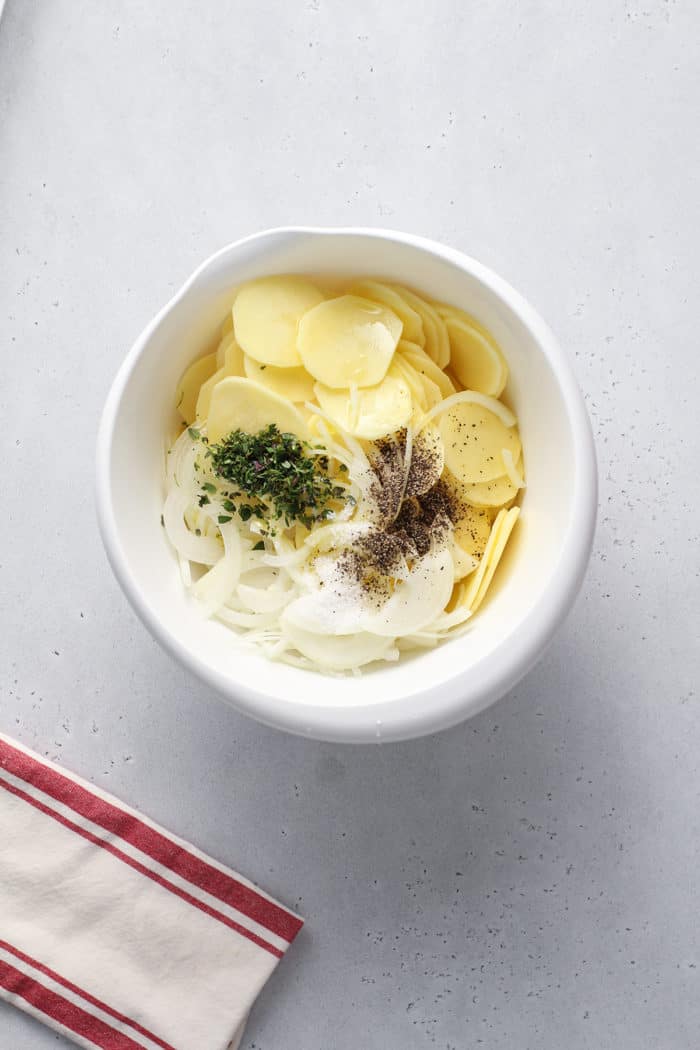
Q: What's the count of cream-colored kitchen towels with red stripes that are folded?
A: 1